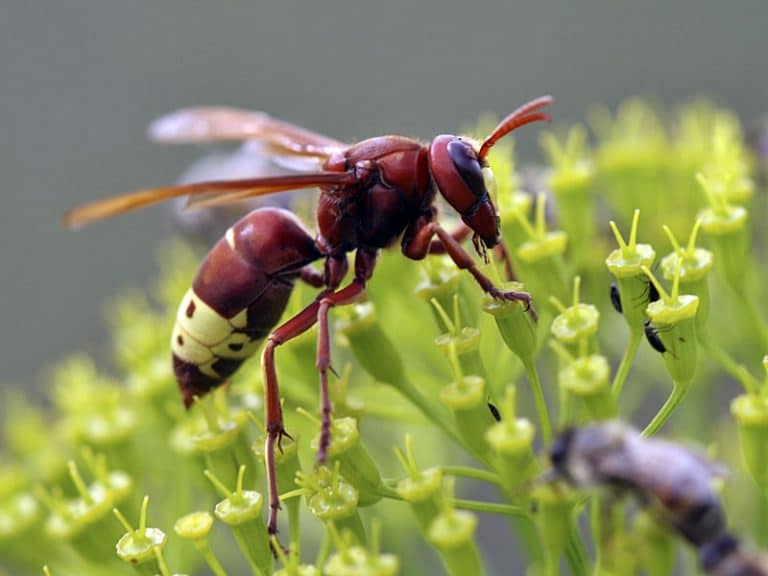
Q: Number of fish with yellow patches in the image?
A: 0